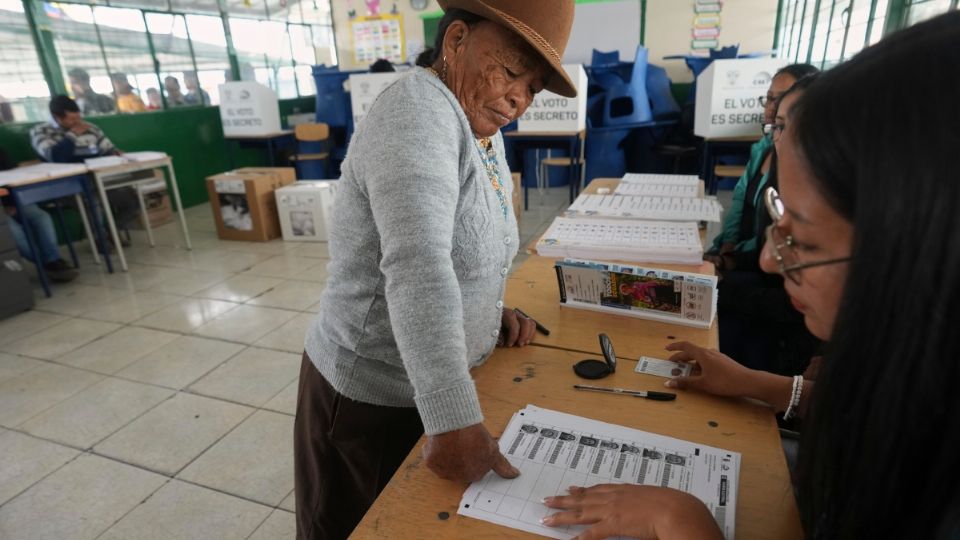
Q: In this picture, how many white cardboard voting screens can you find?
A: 4